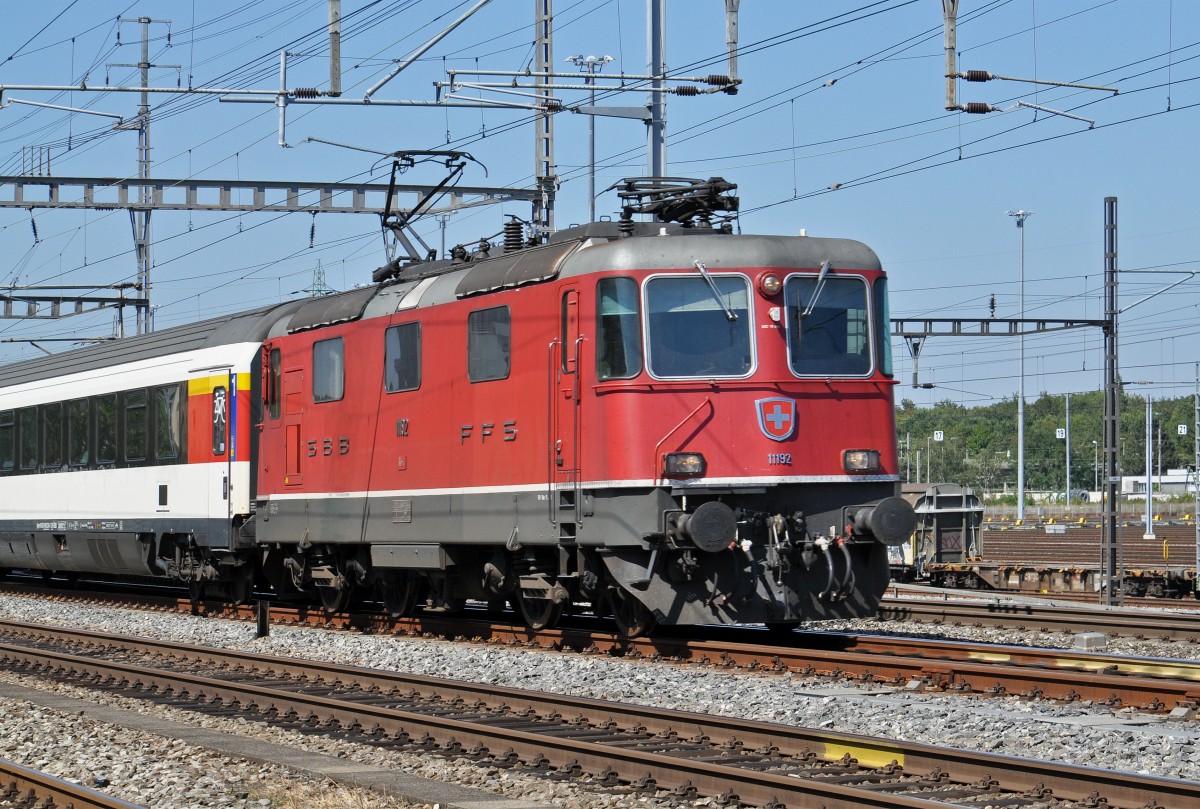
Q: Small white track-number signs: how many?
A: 3